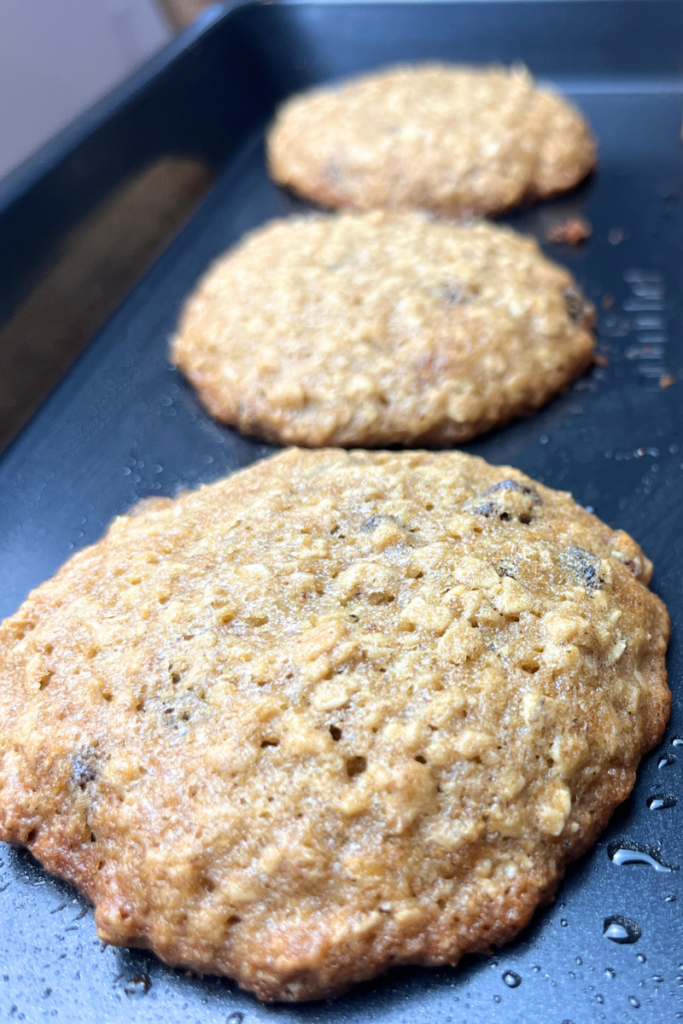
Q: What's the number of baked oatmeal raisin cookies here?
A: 3